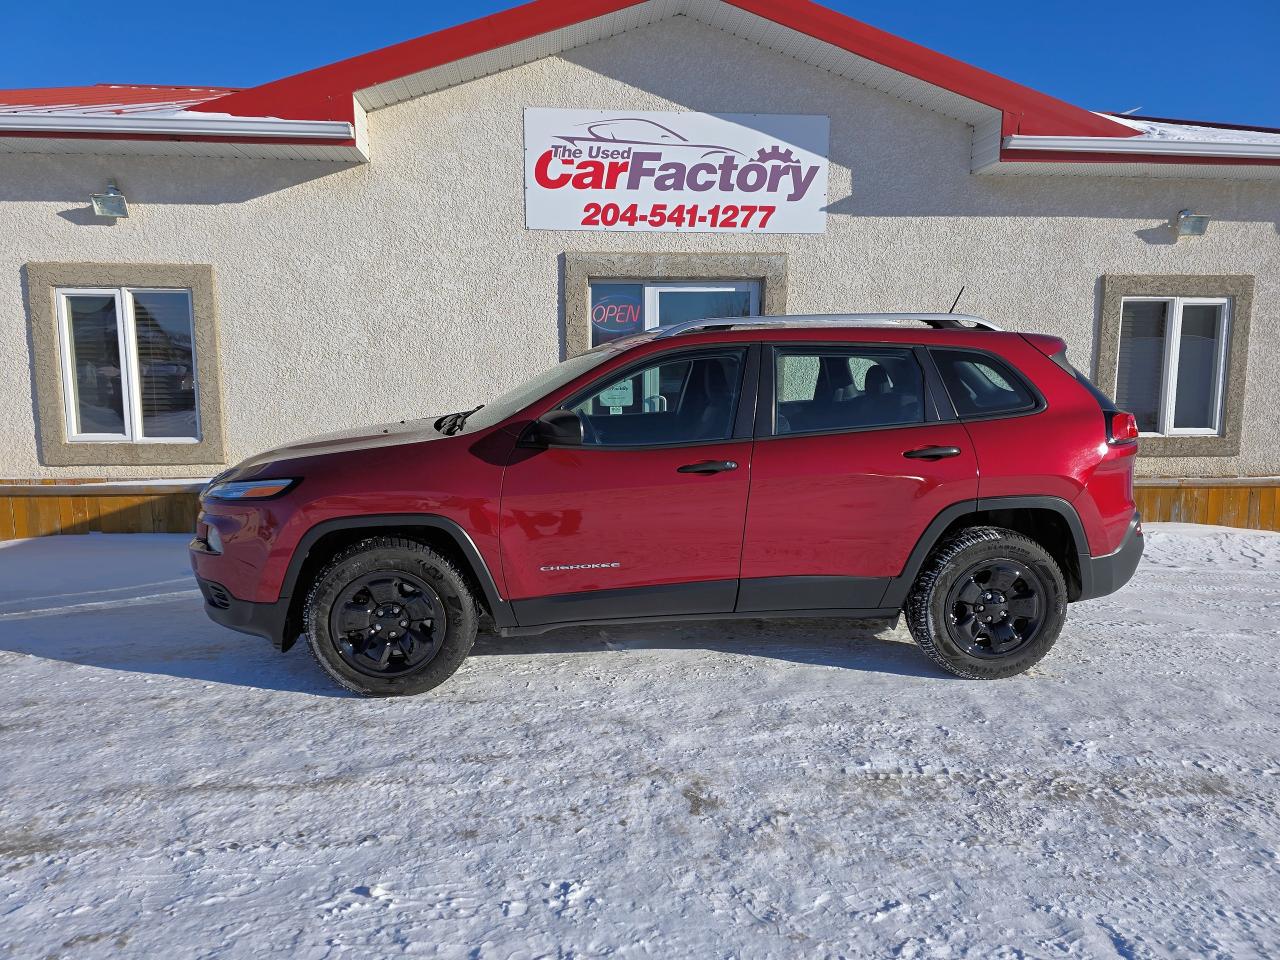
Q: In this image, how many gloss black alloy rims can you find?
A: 2